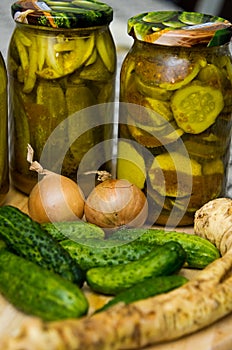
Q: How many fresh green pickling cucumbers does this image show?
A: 7